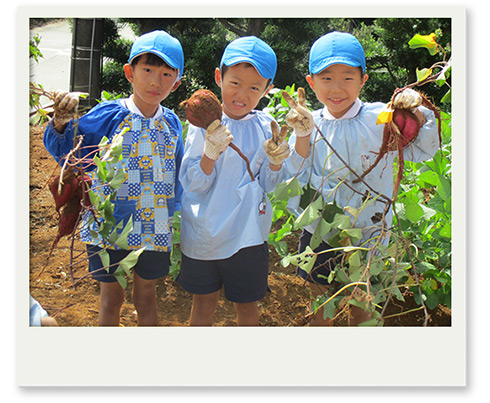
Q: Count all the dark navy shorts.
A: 3